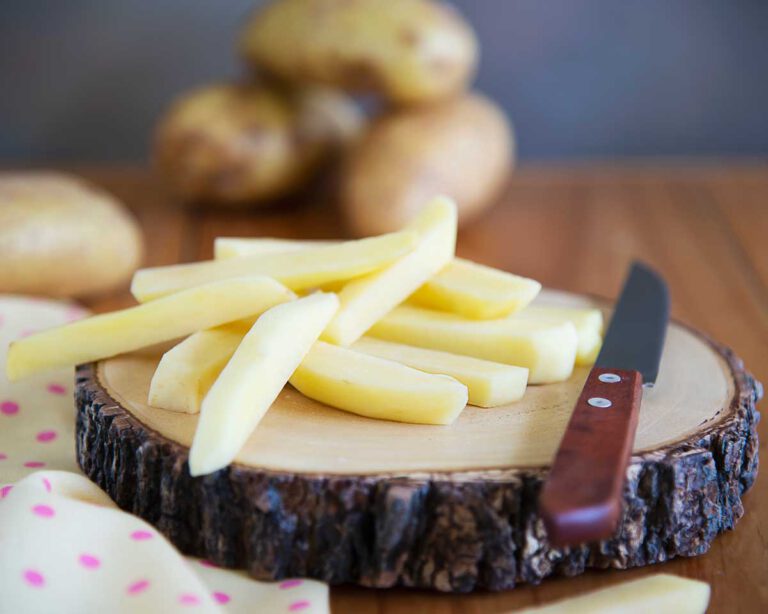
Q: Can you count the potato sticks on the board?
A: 11